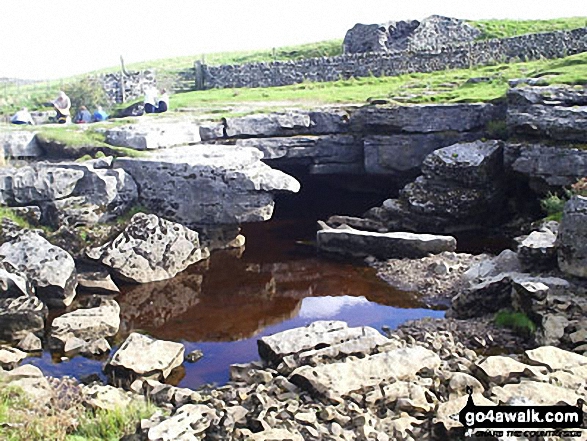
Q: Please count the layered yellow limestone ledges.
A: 0